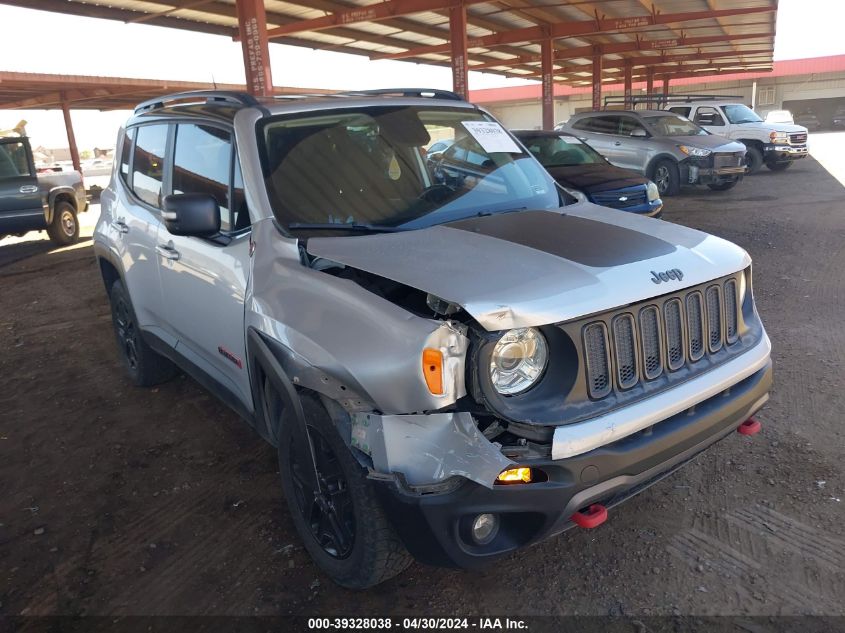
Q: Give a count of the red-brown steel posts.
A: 8